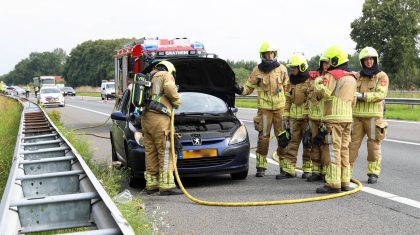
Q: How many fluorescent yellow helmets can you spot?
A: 6